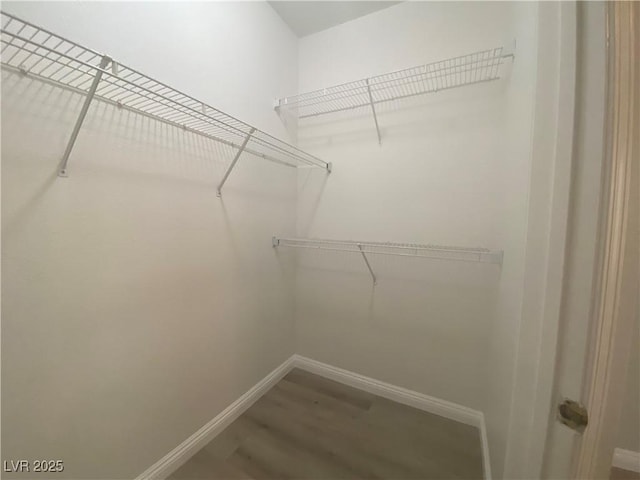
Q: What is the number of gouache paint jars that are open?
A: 0